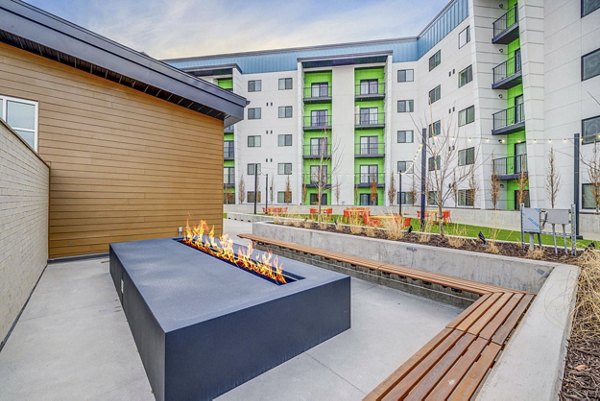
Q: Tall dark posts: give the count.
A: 5